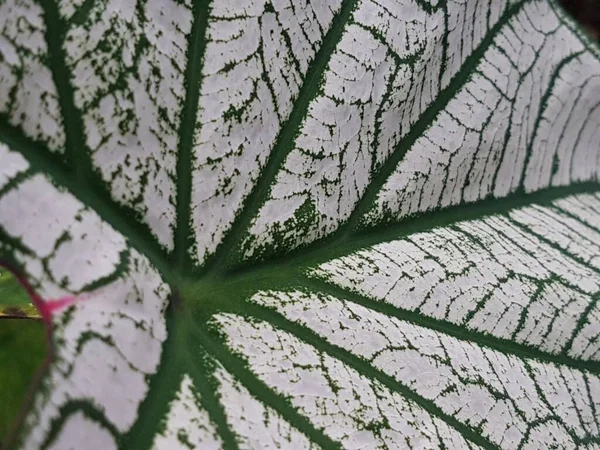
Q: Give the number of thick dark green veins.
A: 11